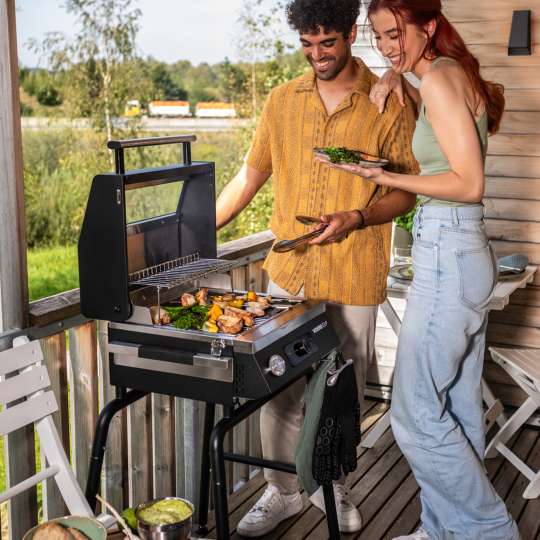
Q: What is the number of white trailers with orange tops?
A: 2